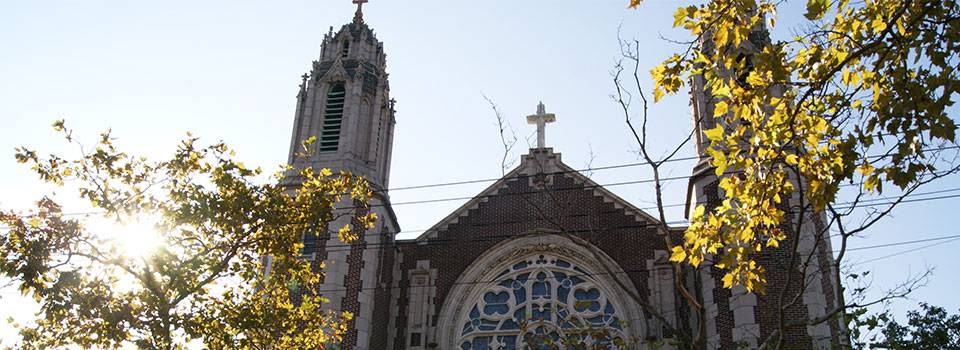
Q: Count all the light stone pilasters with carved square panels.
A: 2